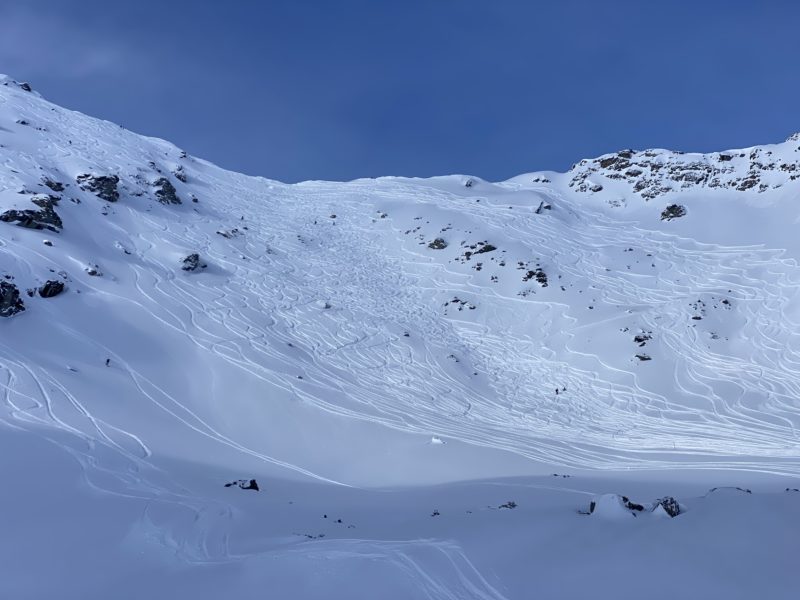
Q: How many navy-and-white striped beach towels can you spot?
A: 0